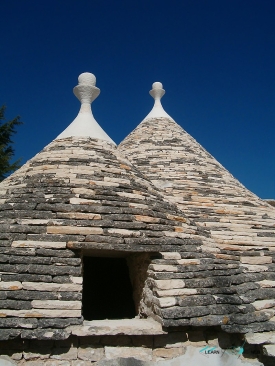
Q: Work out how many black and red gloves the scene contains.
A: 0